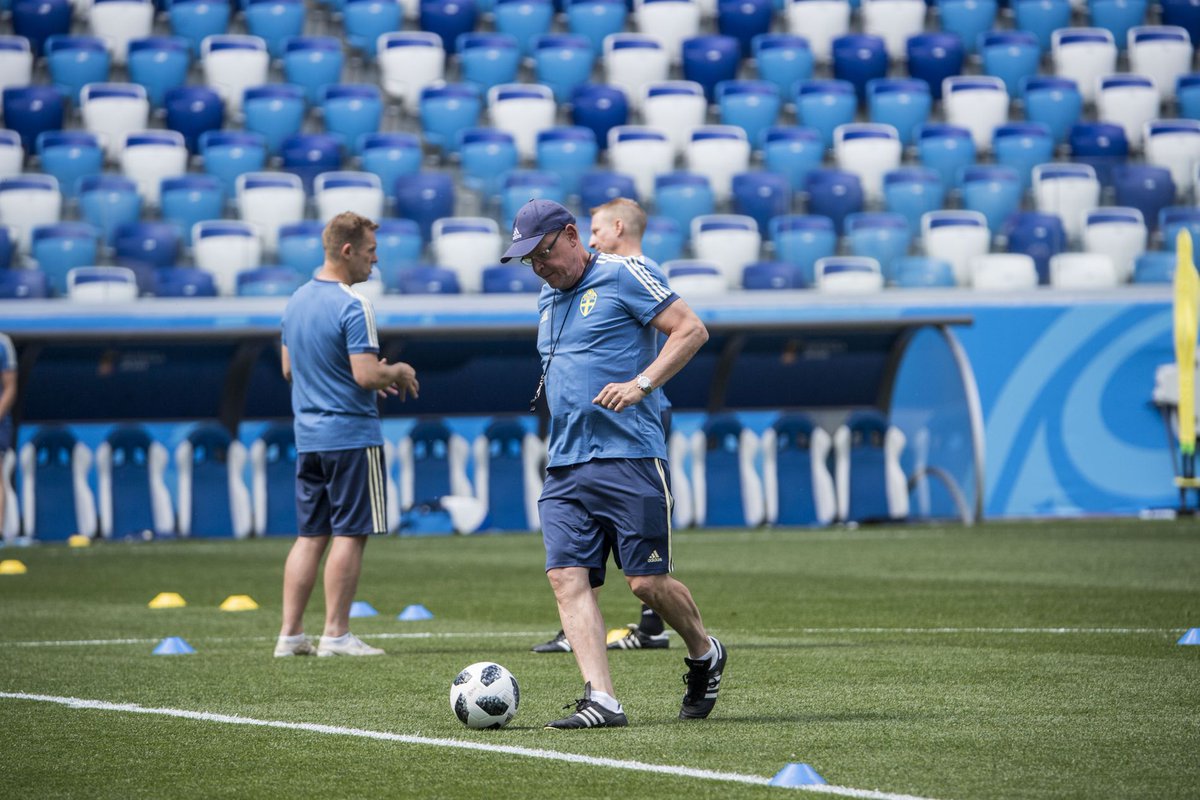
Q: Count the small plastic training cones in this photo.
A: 10